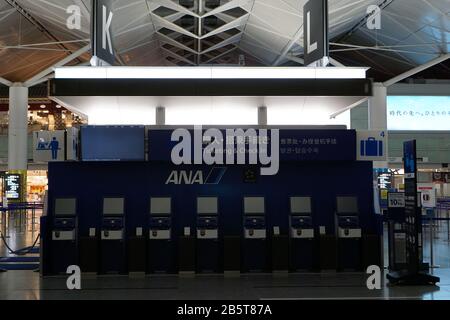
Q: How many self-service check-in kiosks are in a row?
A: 7